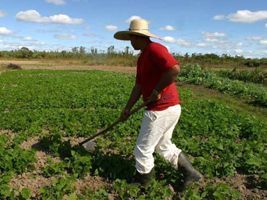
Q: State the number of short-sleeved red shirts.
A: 1